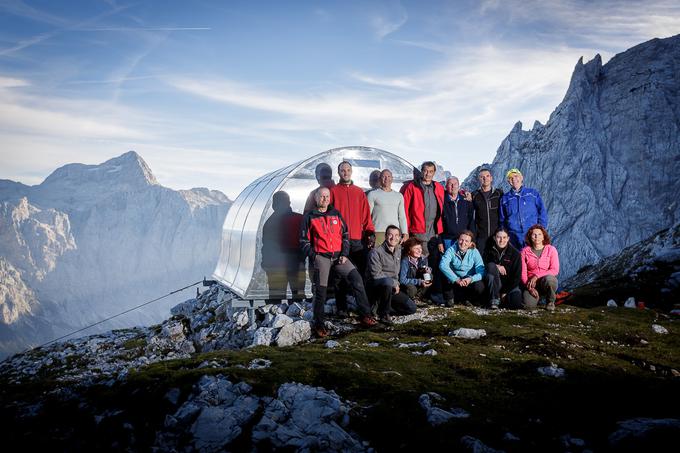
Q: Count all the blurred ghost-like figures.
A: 3